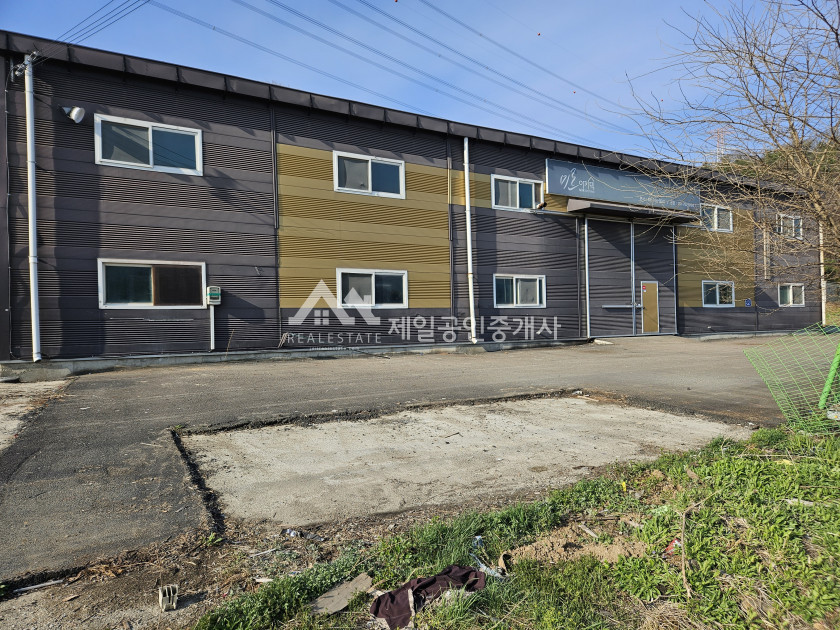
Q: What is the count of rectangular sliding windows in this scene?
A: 10